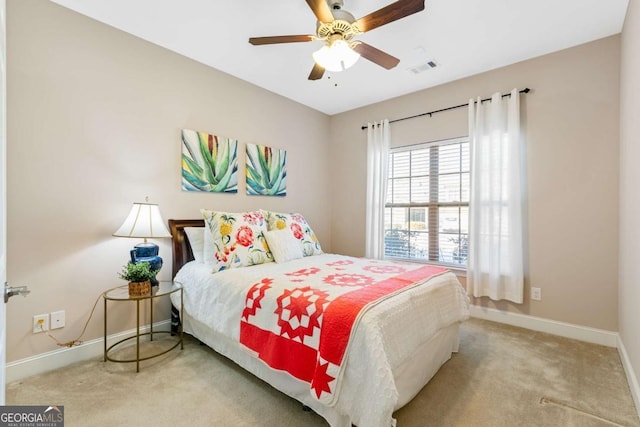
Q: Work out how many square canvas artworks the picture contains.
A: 2